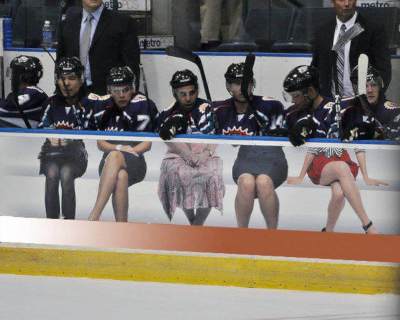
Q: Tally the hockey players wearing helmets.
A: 7